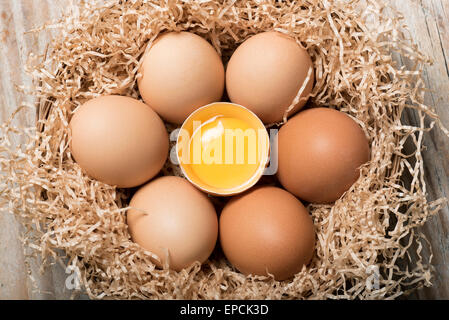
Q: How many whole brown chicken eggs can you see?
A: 6